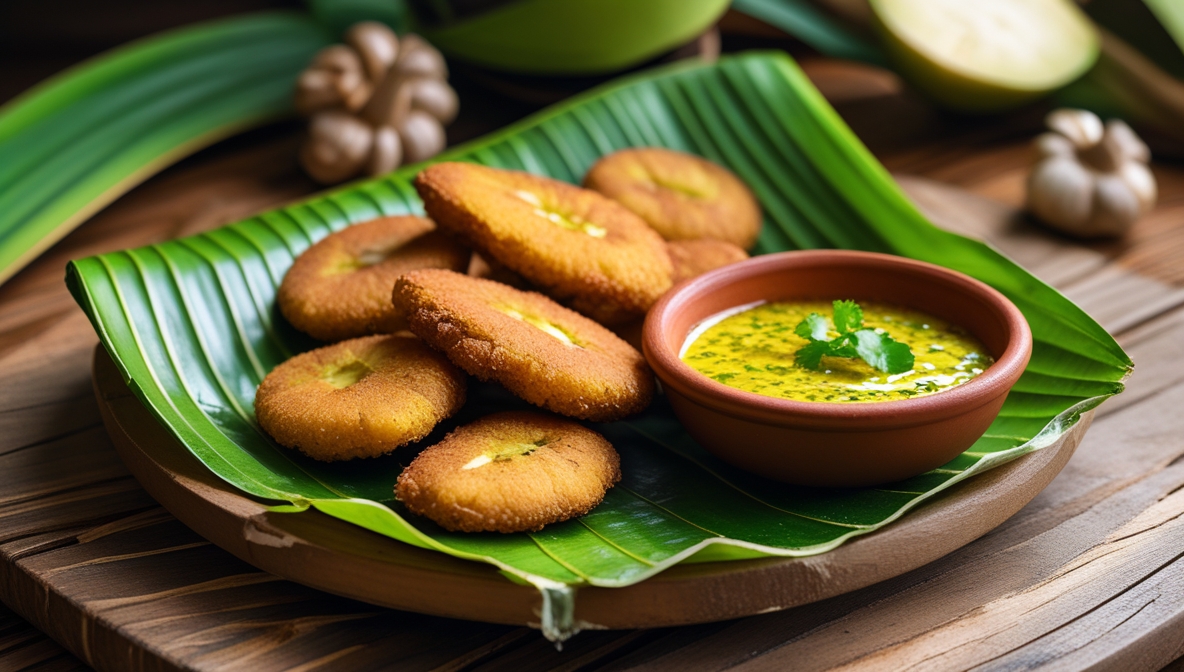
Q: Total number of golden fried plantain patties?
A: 7